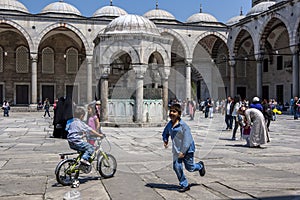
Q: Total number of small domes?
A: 7